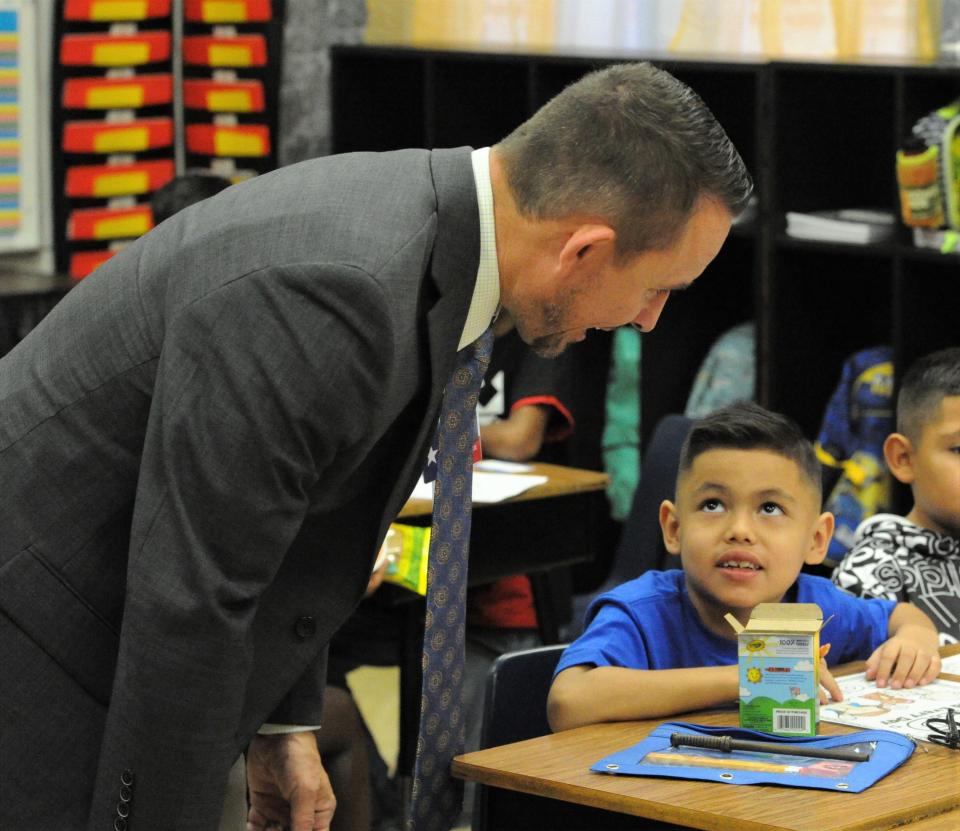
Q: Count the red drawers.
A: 11